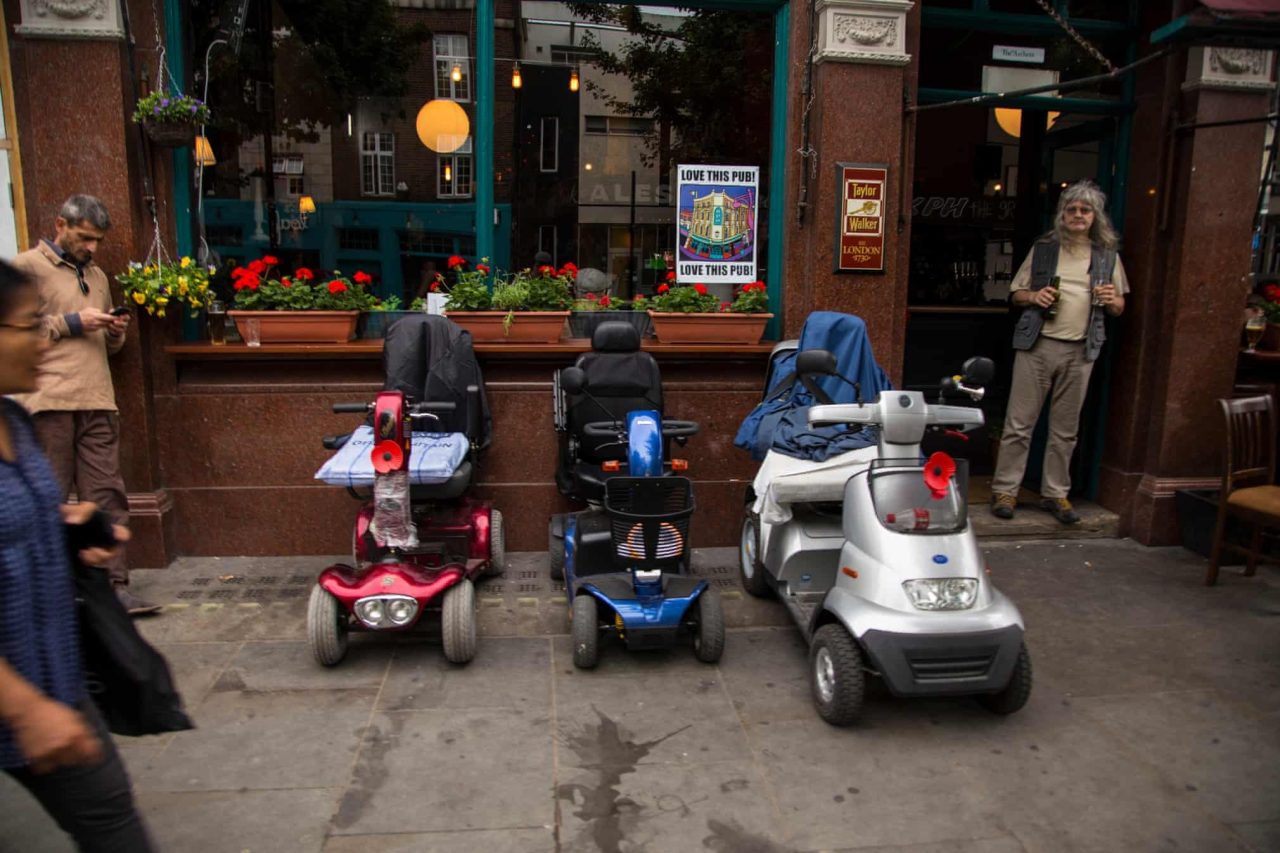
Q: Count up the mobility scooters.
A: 3